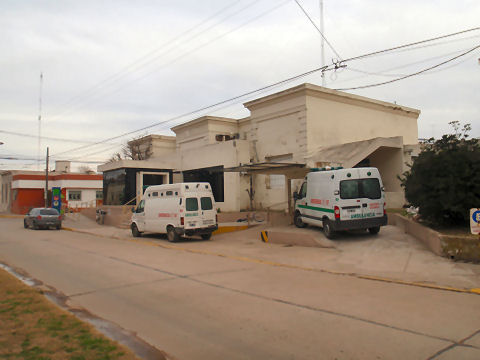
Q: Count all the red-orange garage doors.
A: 1